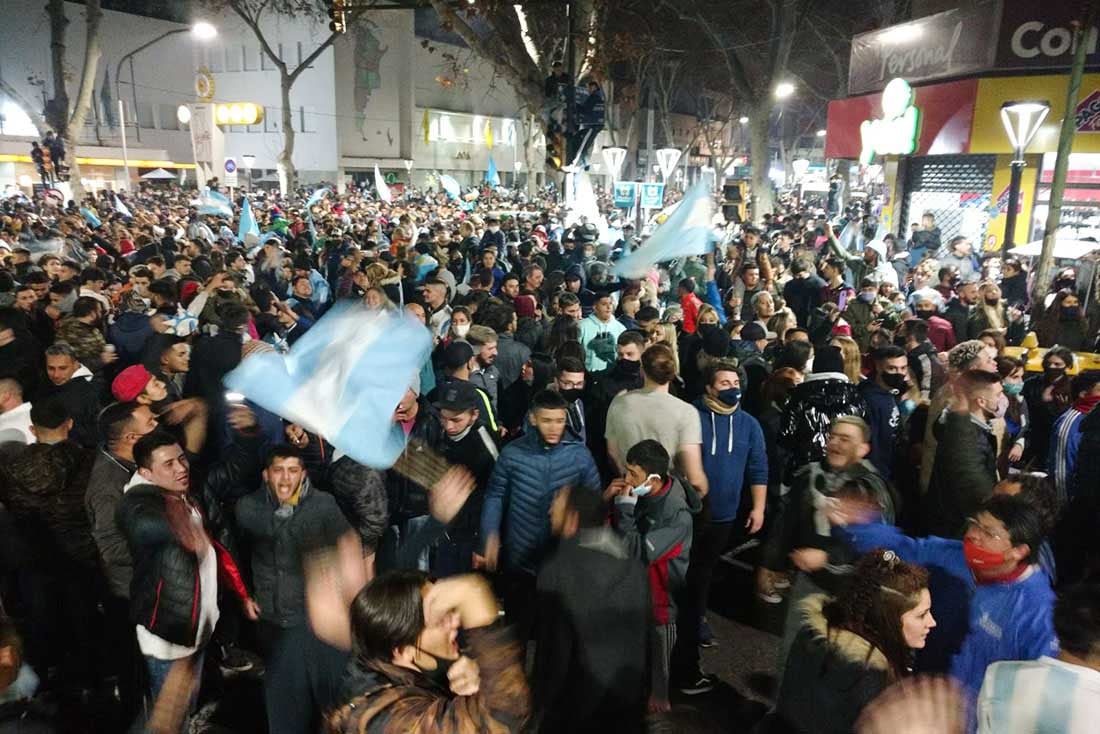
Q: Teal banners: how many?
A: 2